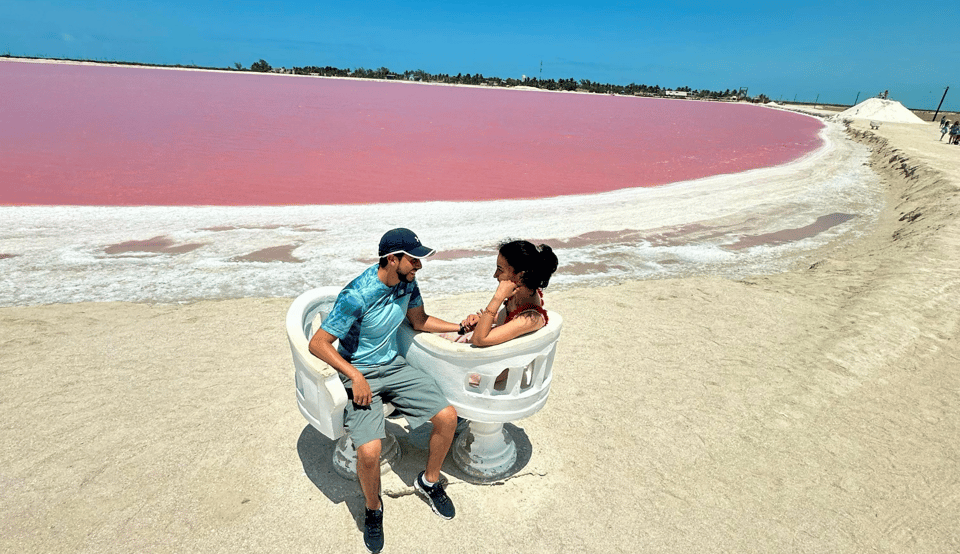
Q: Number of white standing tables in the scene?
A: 0